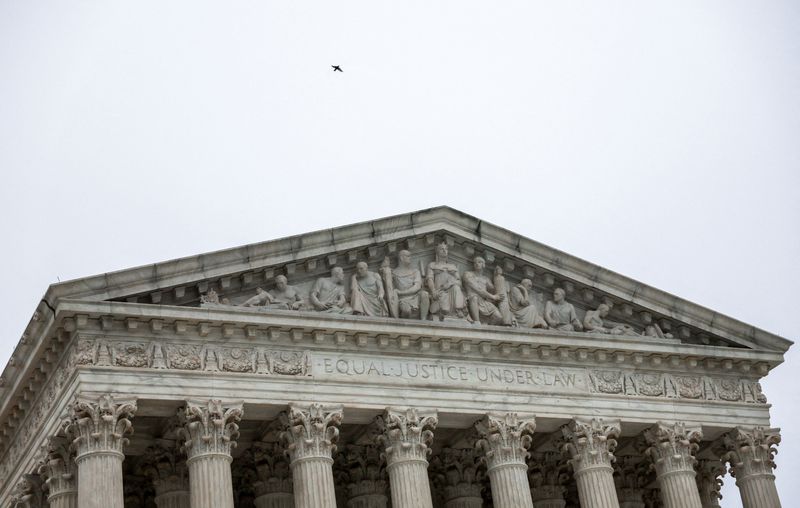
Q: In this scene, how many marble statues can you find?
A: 9